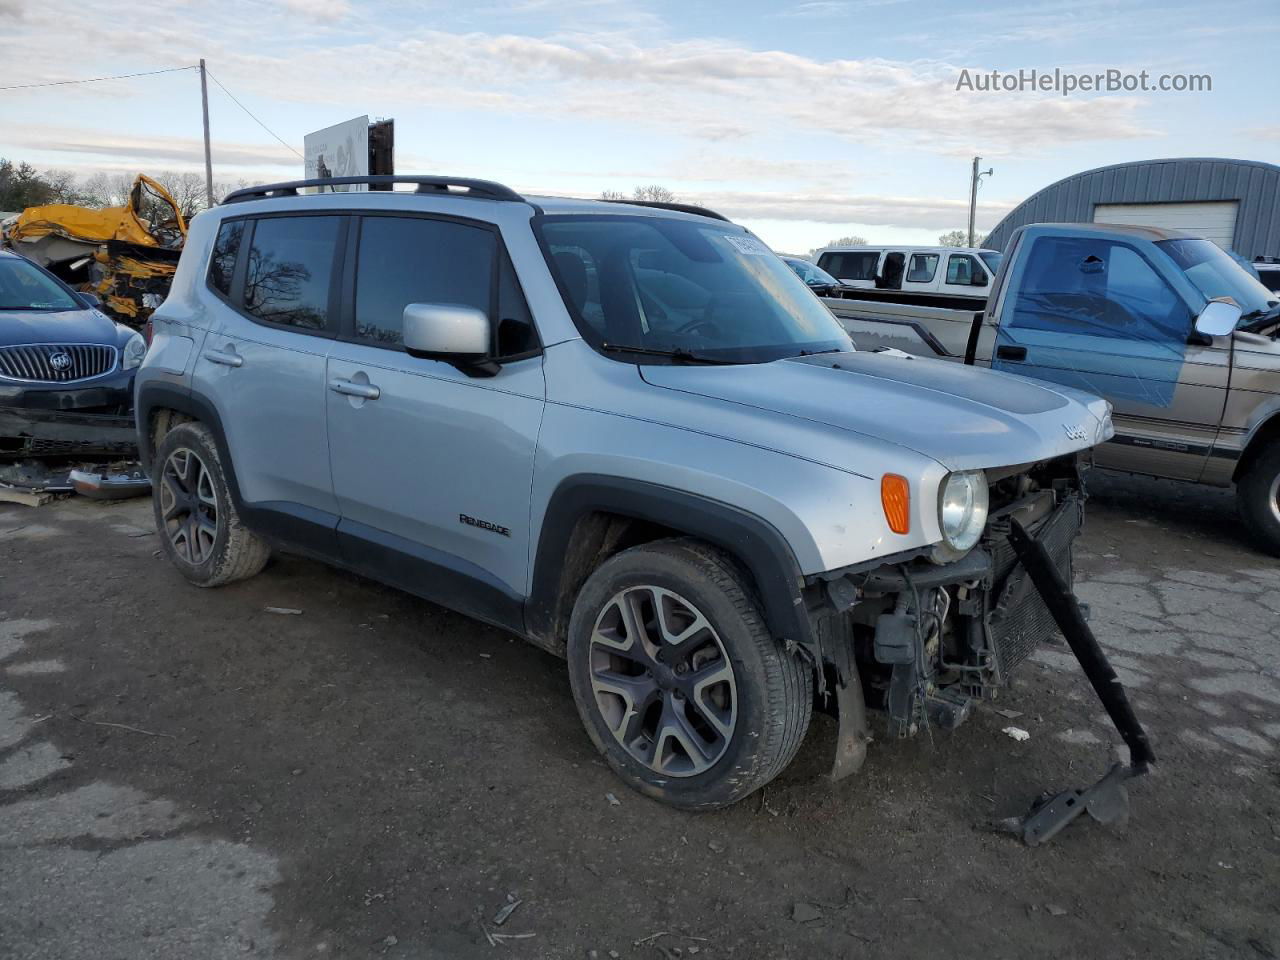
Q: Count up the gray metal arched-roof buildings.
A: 1